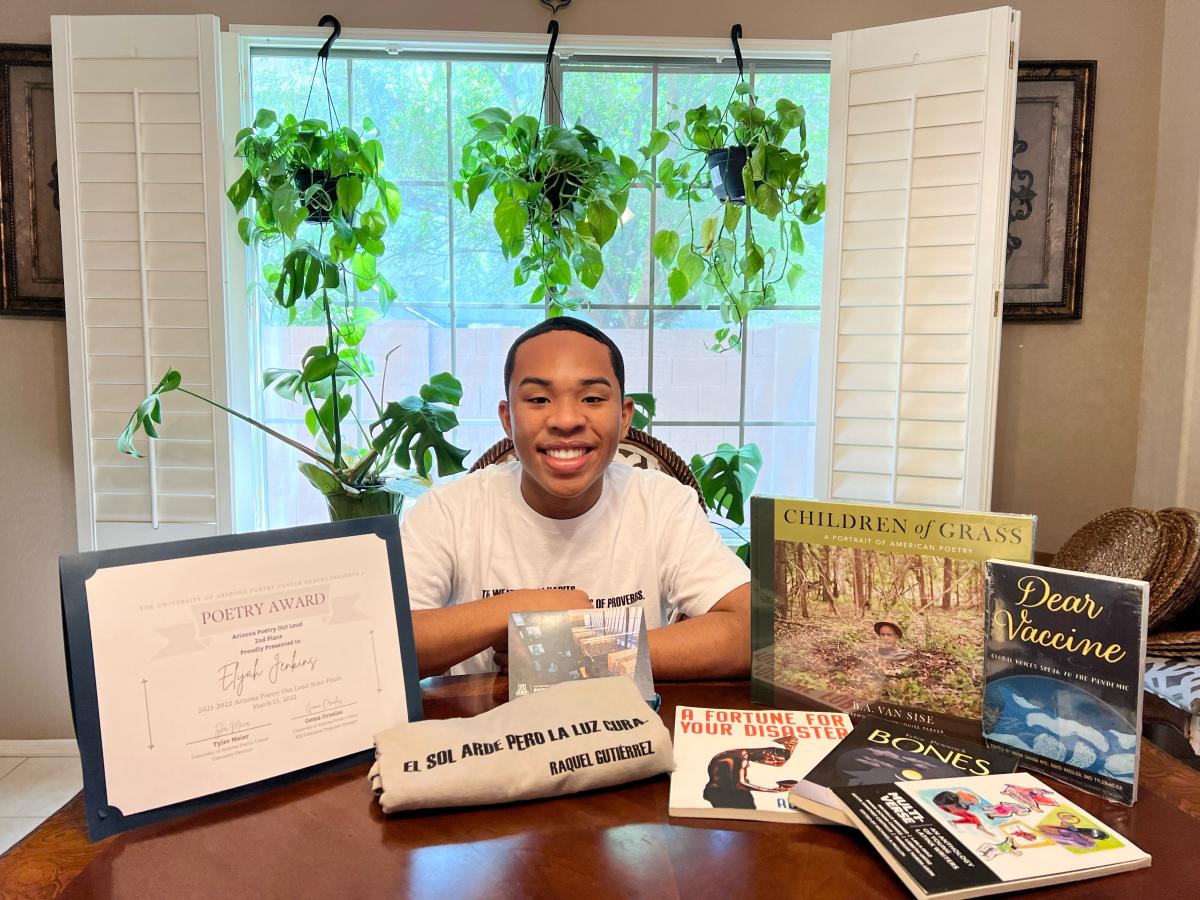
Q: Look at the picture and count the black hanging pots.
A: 3